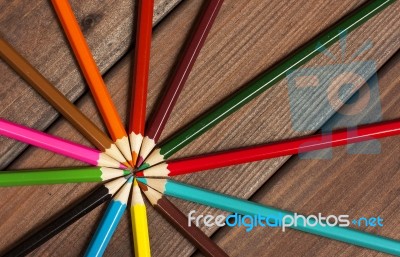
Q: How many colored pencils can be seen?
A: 13